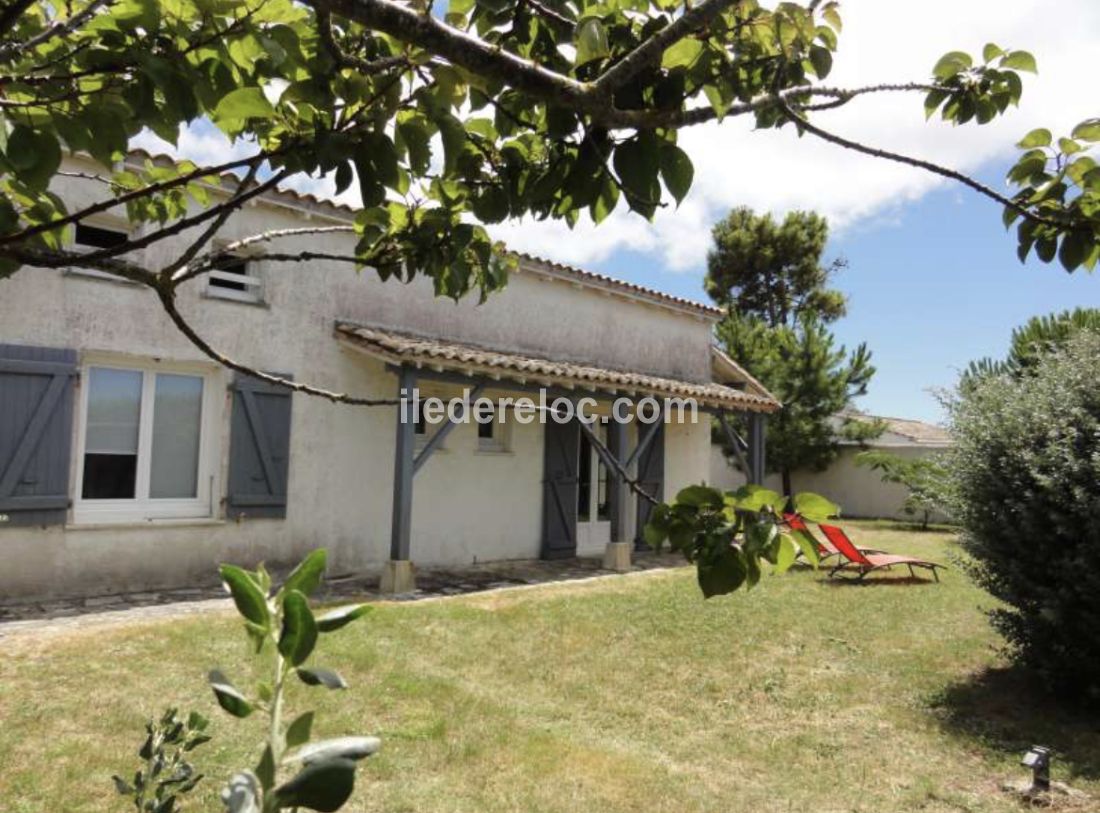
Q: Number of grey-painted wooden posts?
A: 3